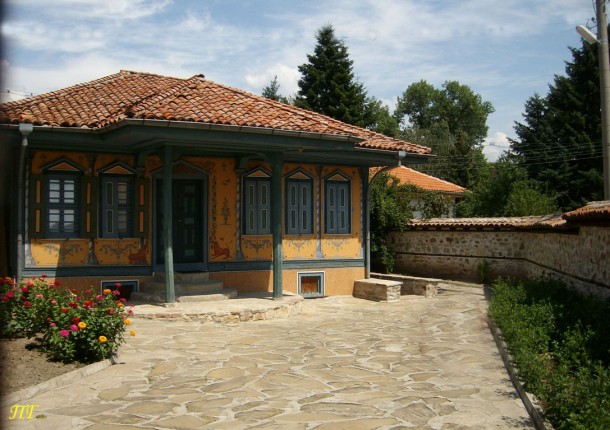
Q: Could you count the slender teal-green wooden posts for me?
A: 2